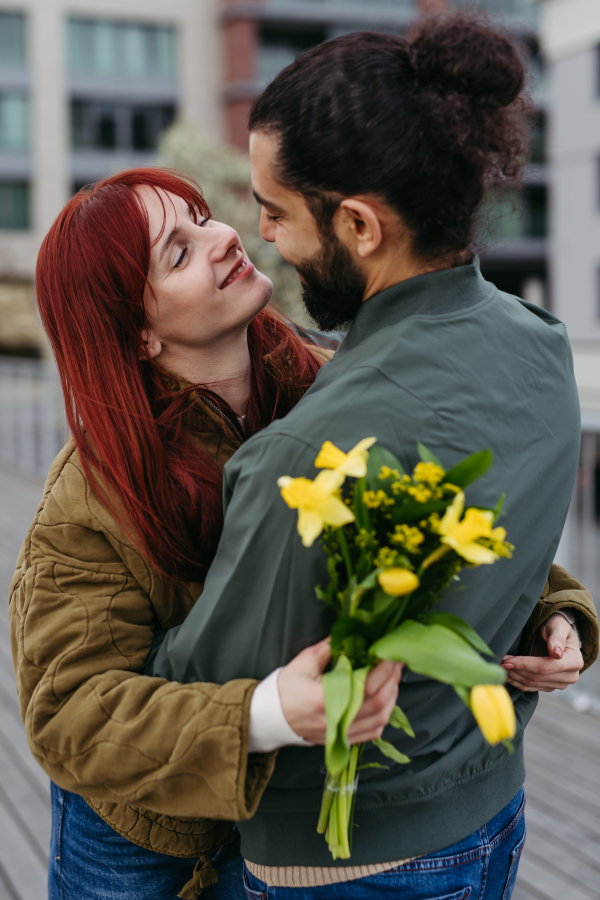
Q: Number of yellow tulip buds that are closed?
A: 2